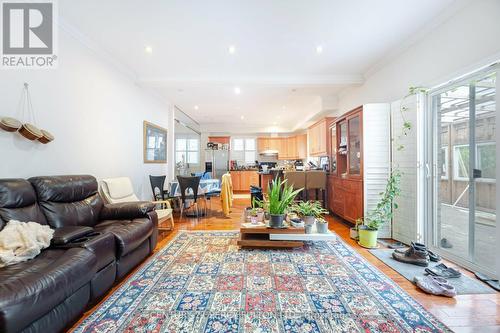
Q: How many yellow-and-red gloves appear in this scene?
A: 0